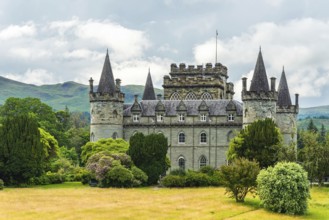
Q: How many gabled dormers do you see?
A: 5